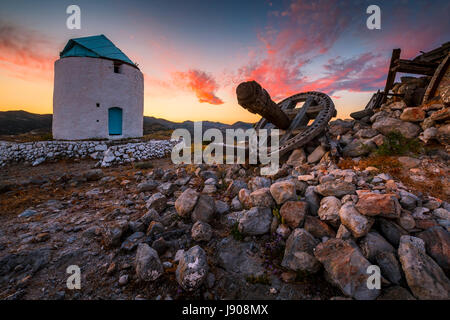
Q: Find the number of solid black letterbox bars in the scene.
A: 1